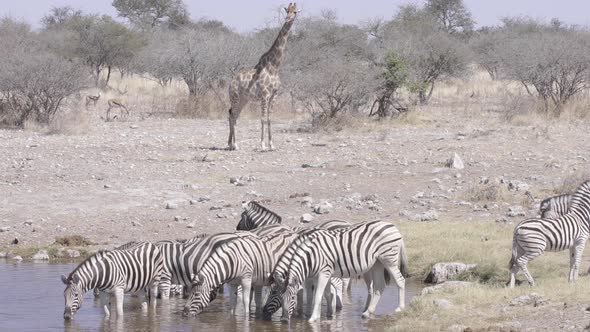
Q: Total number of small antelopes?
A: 2